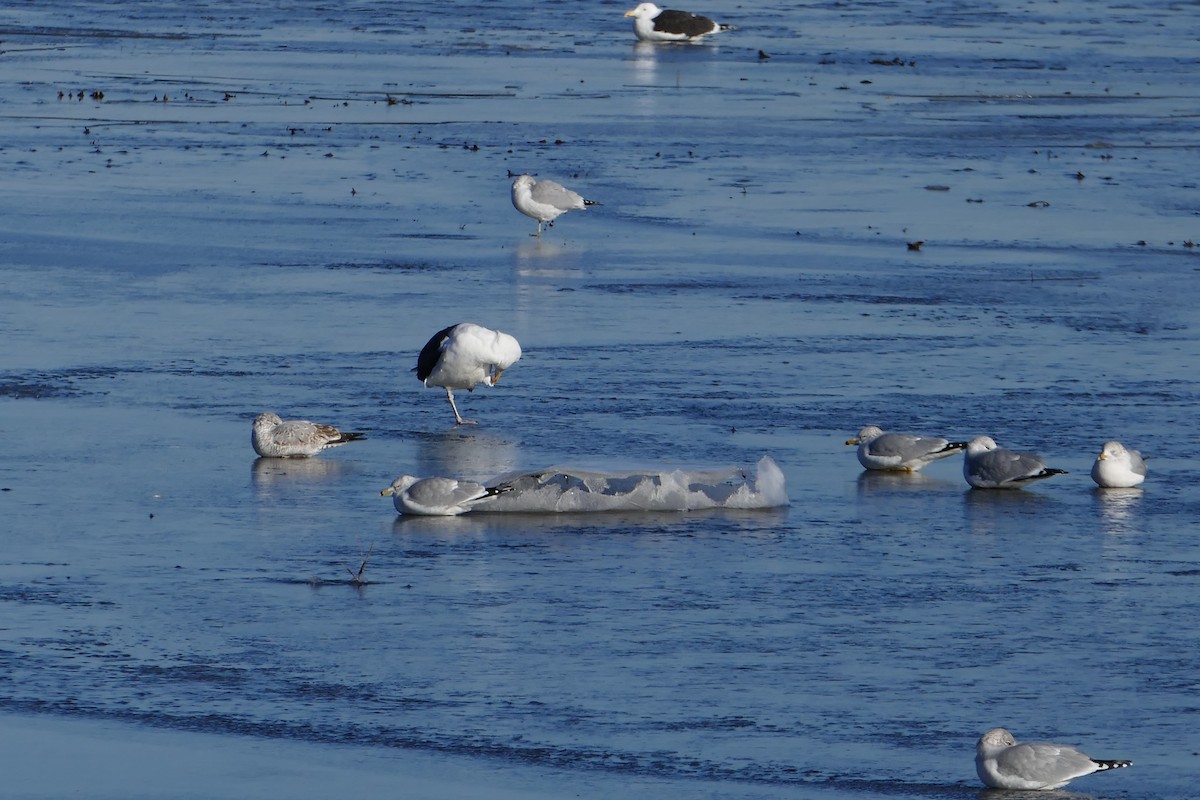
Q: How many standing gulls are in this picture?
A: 2